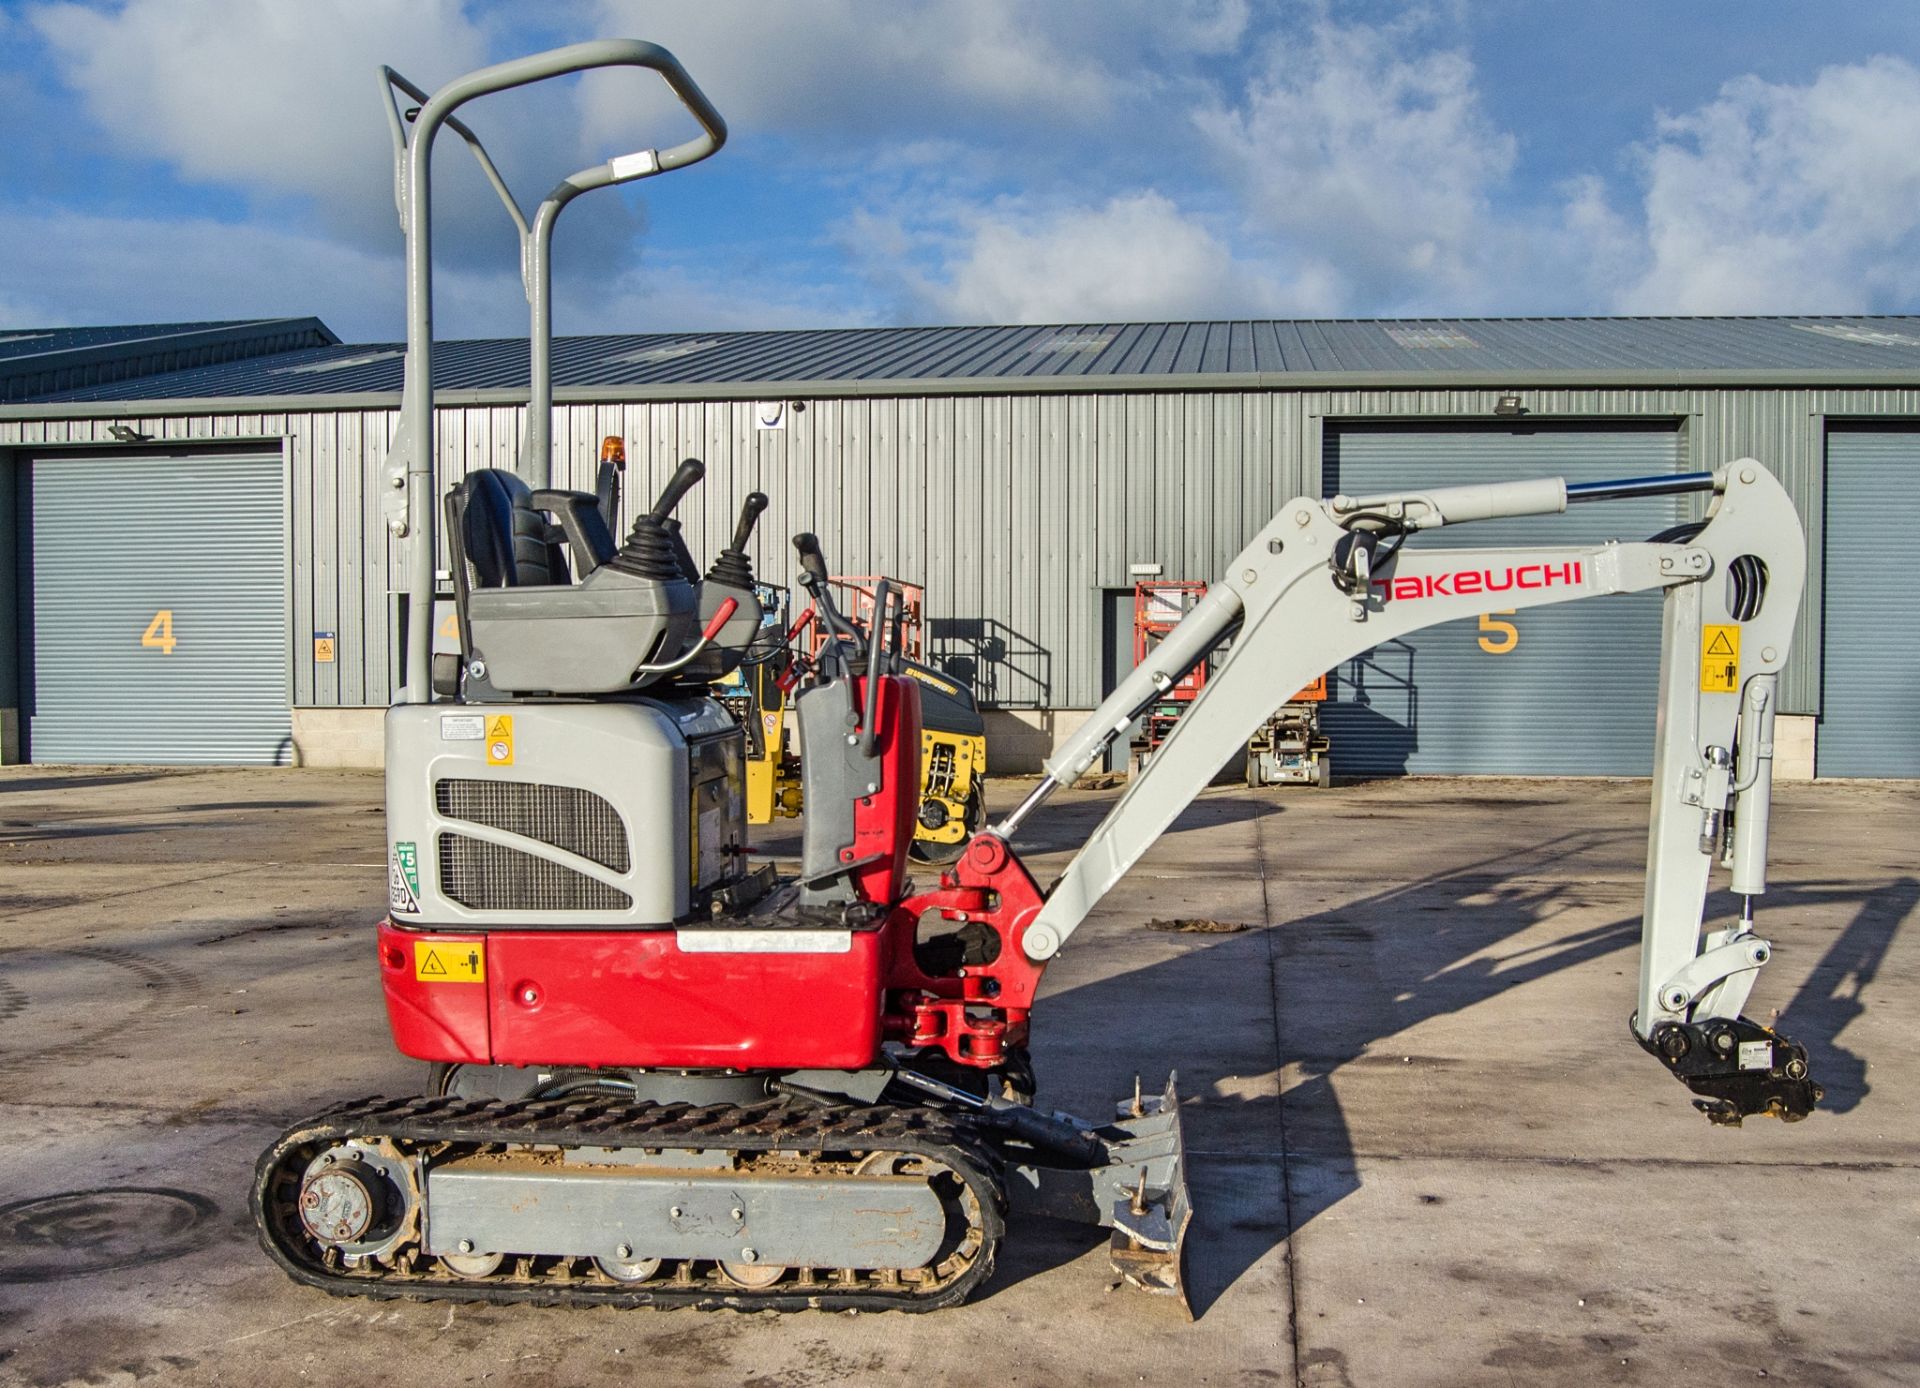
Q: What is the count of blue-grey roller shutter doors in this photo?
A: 3